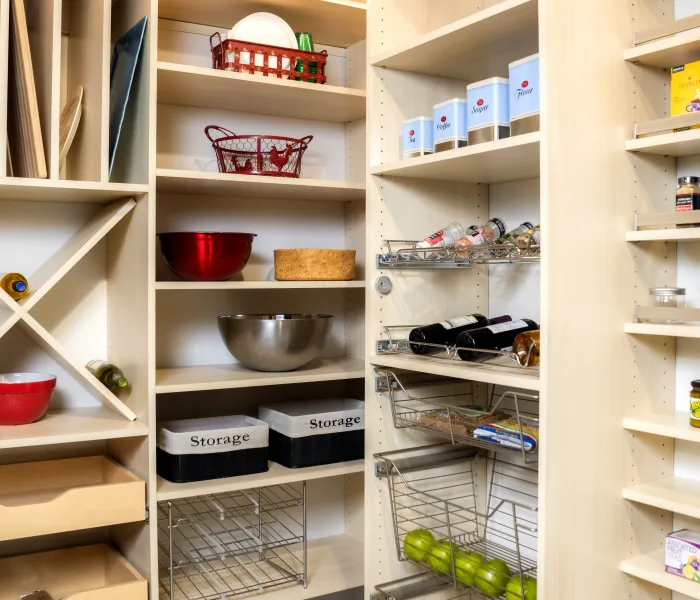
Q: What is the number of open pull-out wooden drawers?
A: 2